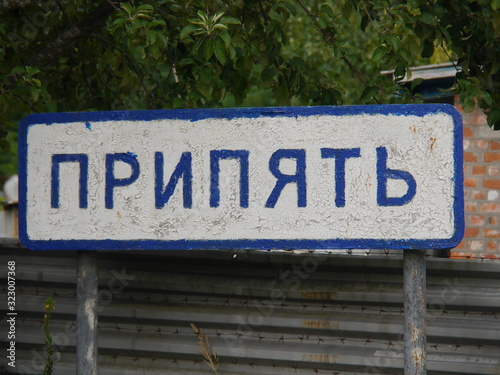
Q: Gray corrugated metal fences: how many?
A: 1